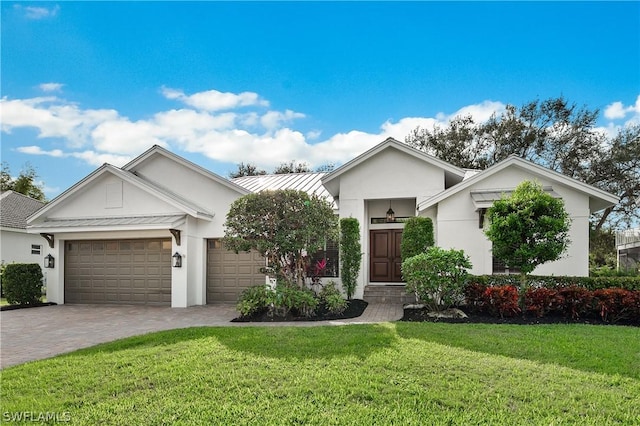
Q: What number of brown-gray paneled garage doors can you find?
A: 2